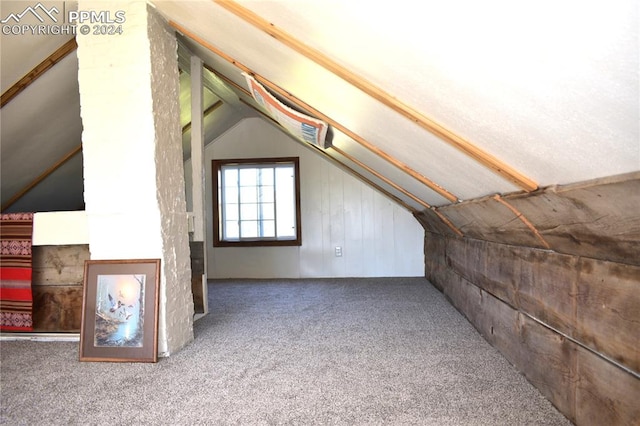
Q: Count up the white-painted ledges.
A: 1